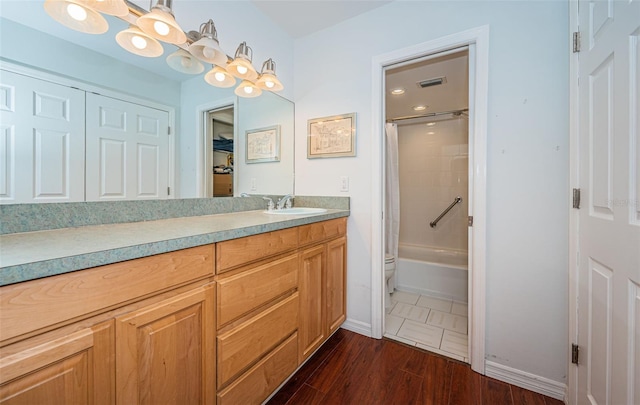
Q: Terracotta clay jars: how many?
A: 0